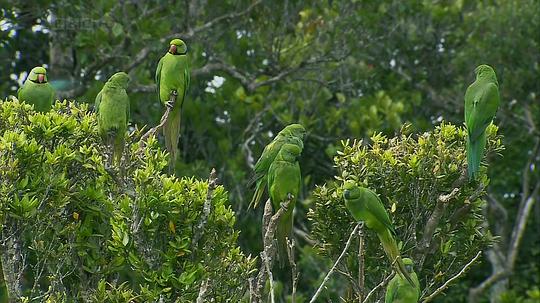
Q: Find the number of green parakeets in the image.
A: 8